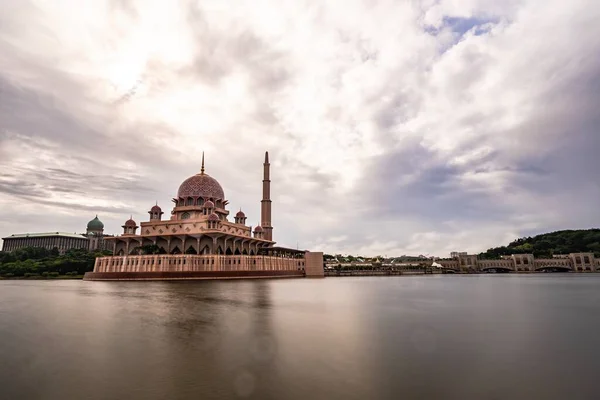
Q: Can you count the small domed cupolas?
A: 6